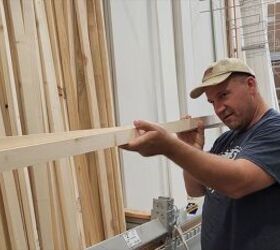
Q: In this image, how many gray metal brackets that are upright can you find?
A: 1